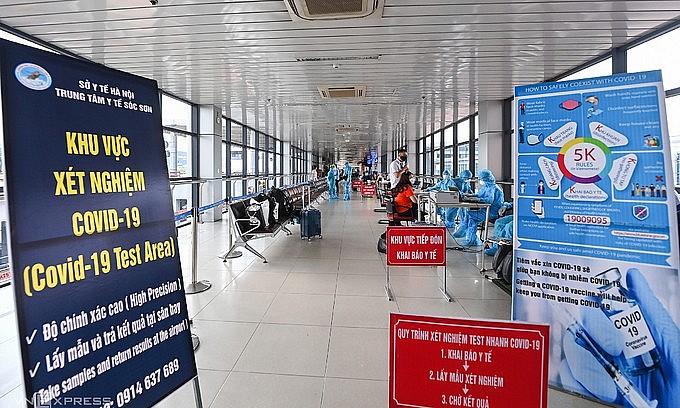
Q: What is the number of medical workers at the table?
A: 3